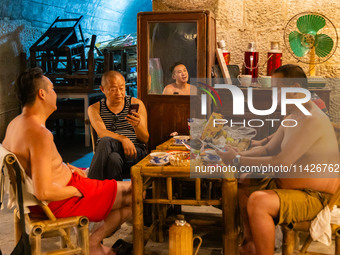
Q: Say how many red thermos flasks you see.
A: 3